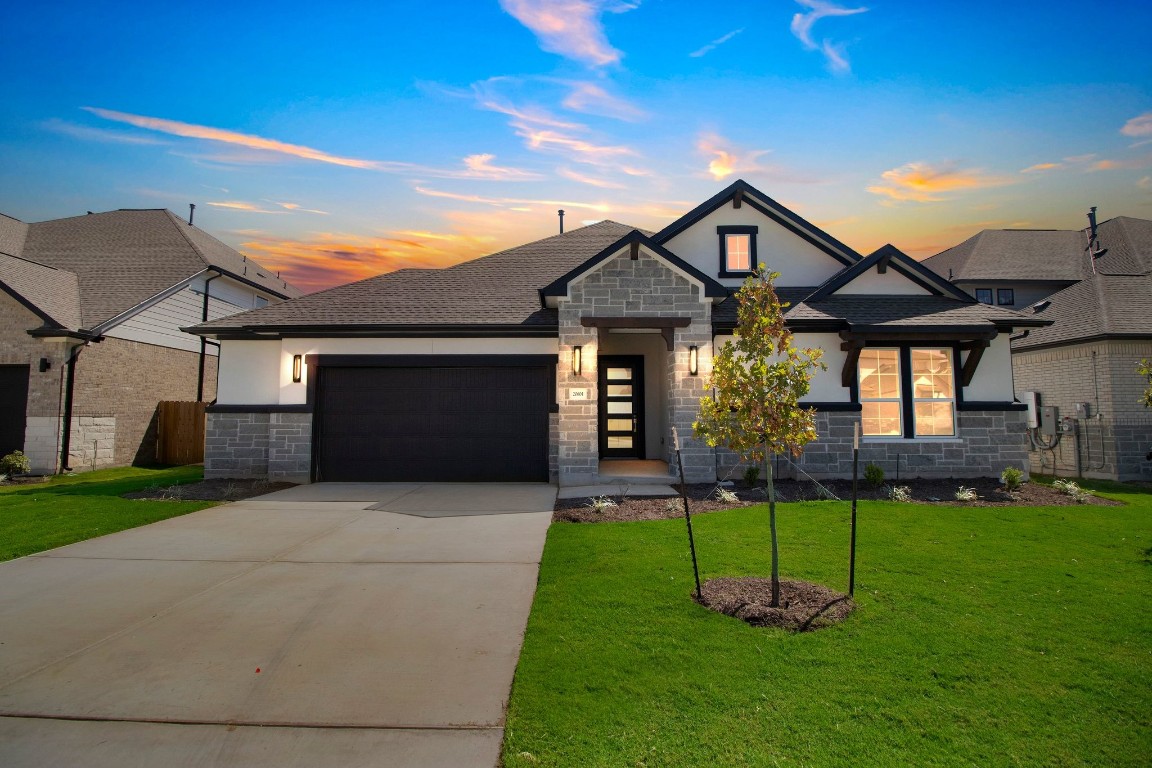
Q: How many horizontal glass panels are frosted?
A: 5